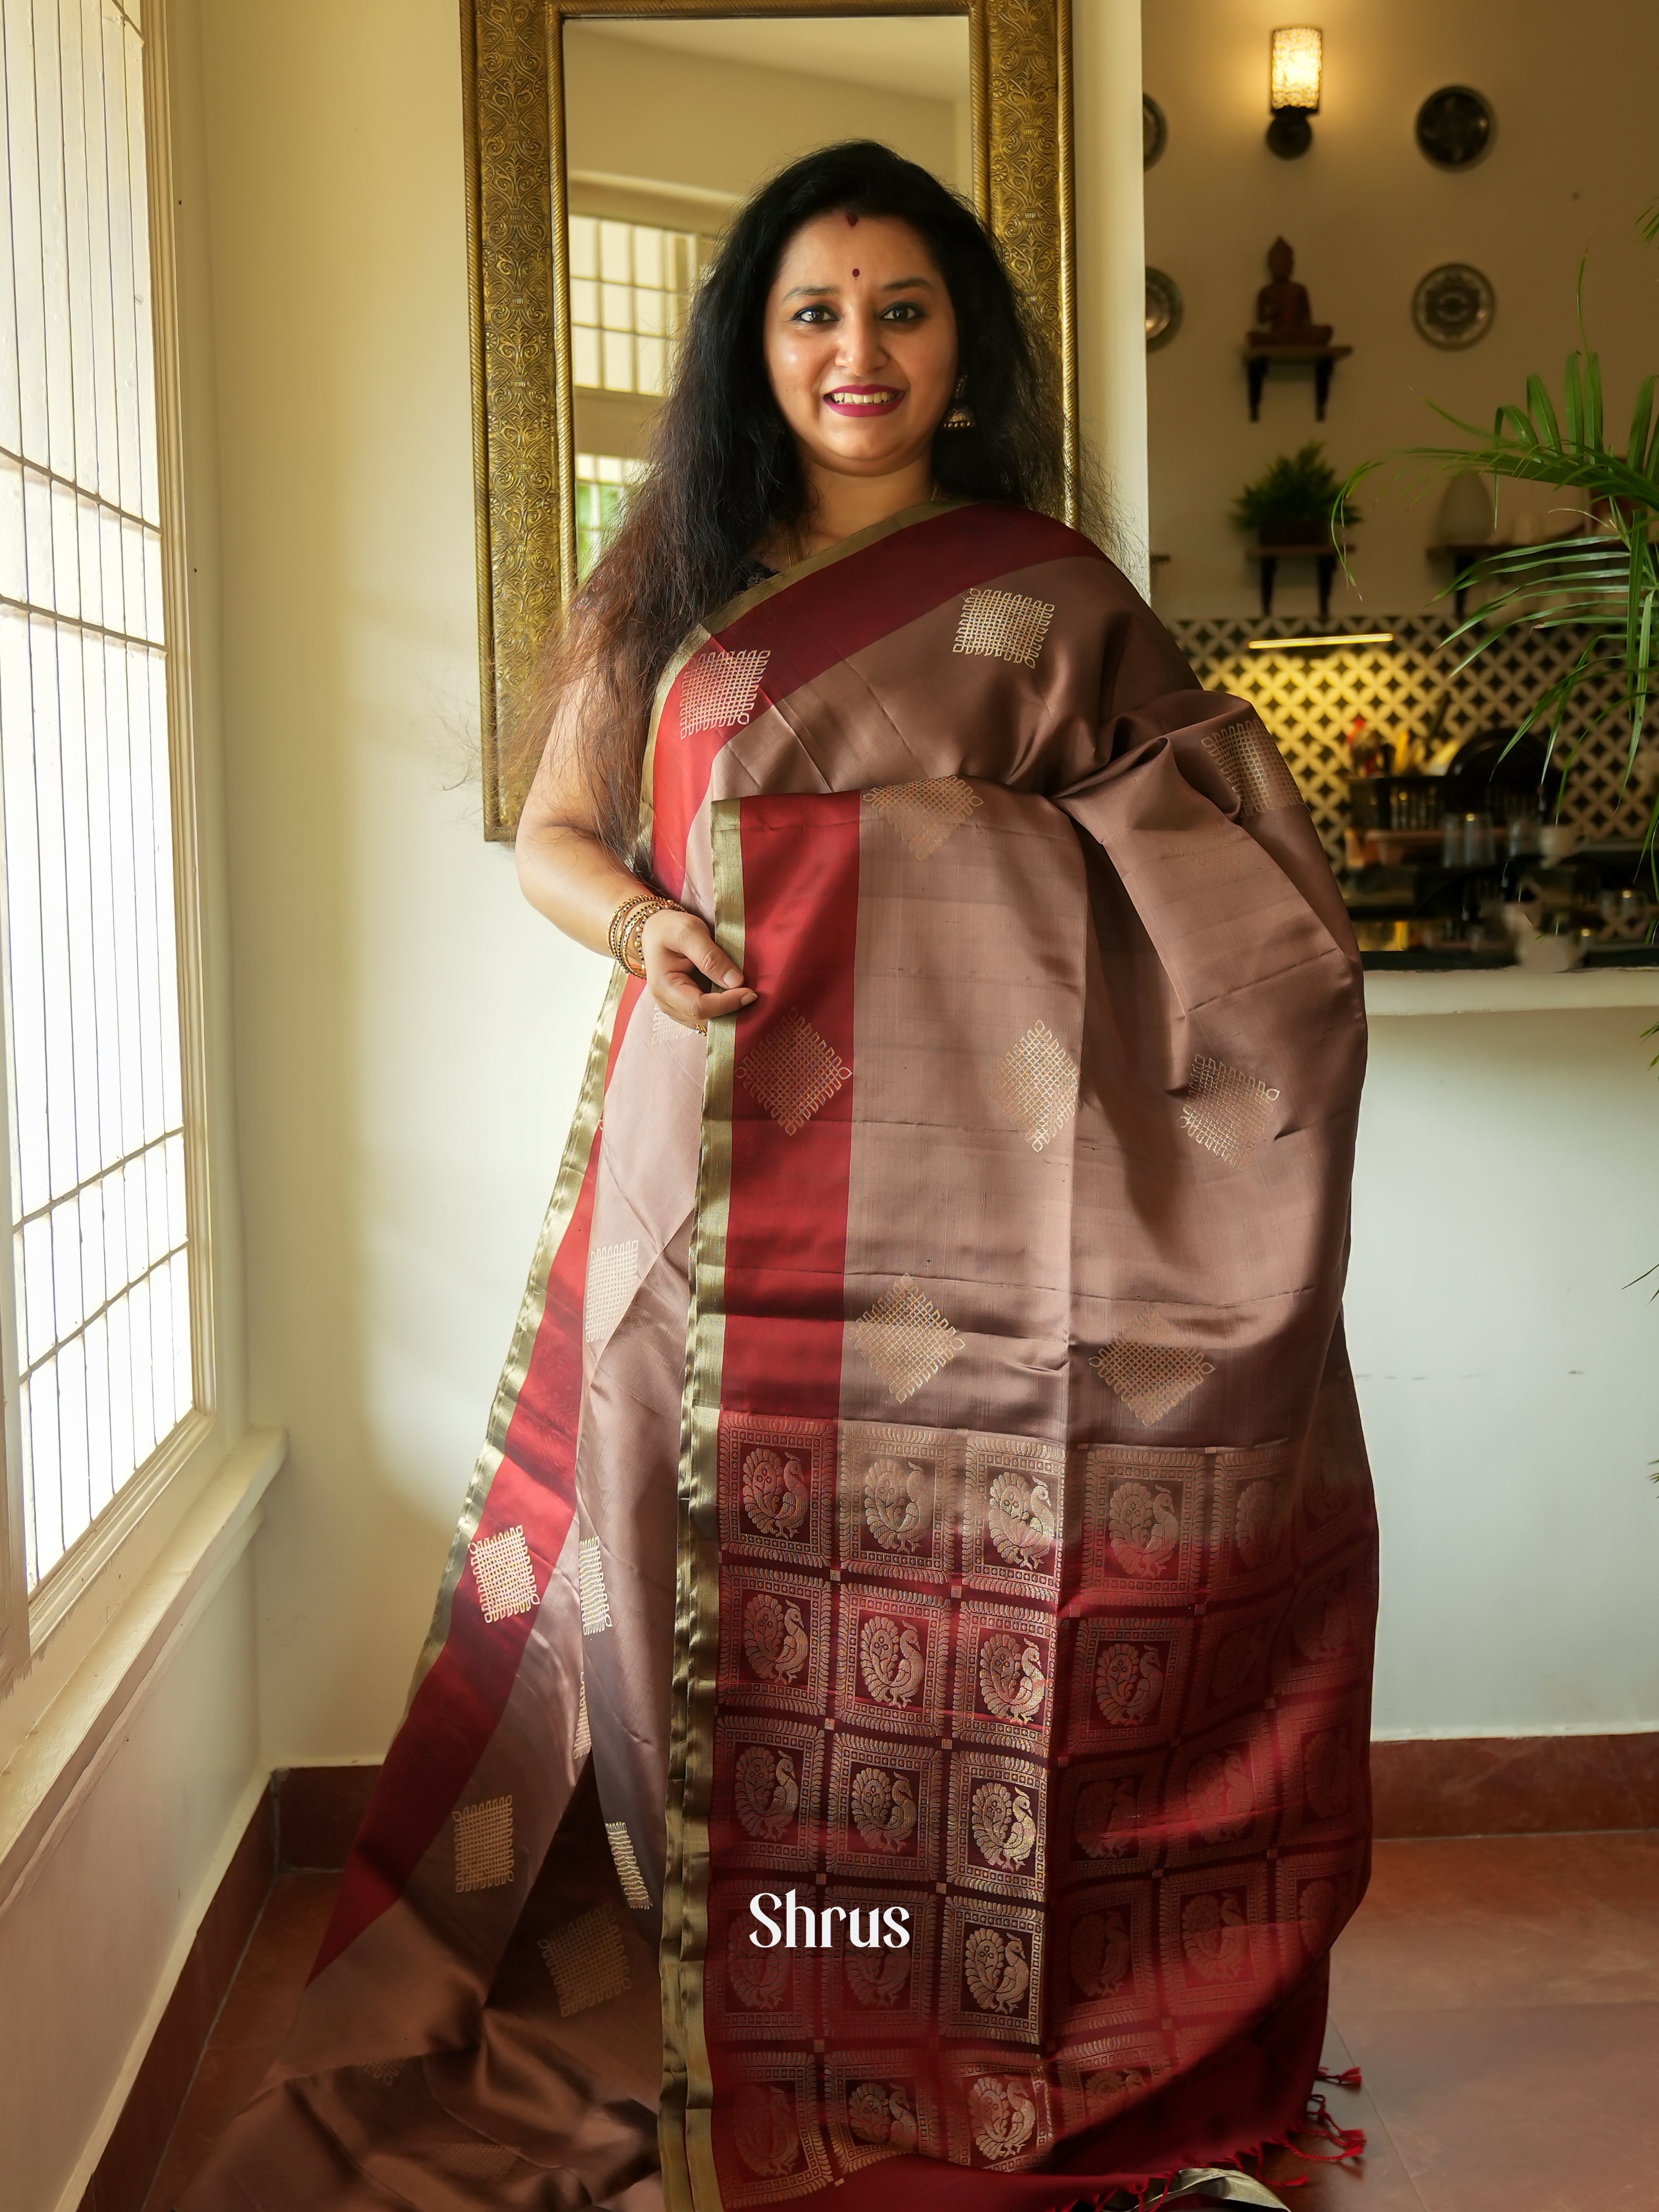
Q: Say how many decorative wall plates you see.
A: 4